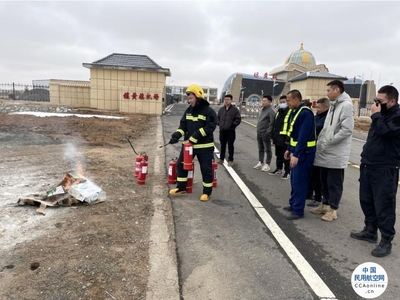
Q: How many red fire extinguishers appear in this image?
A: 7